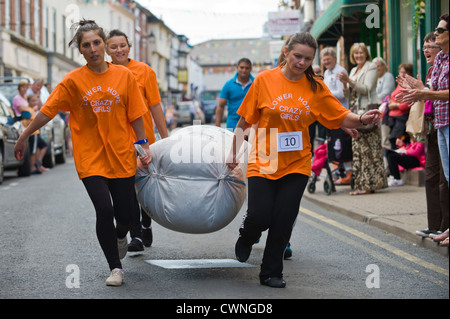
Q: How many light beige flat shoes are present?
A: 2